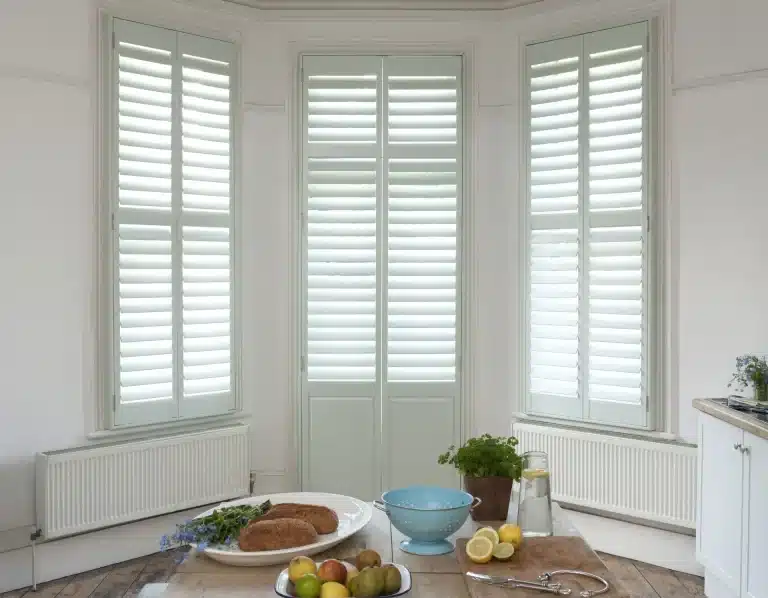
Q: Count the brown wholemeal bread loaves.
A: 2